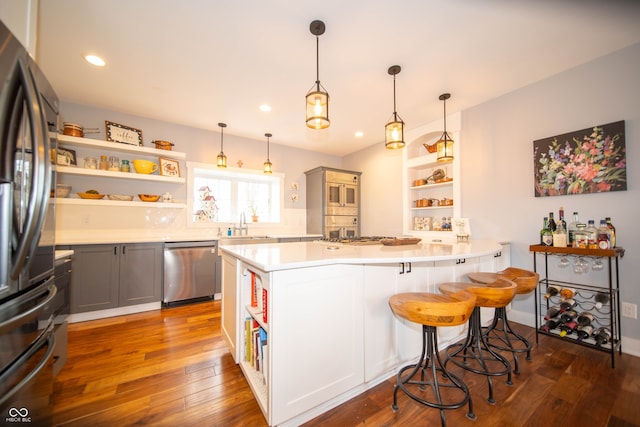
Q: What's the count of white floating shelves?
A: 3